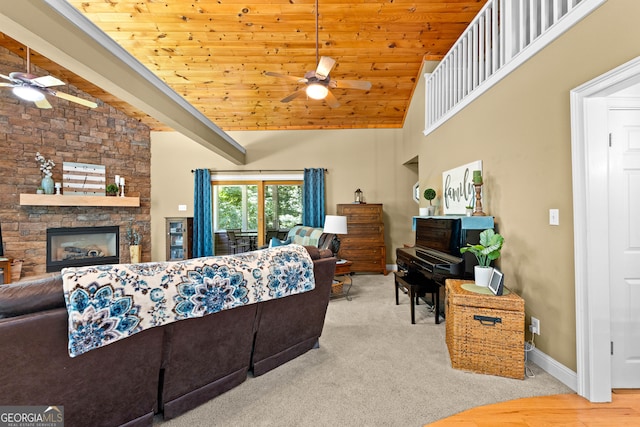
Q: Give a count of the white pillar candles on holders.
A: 3